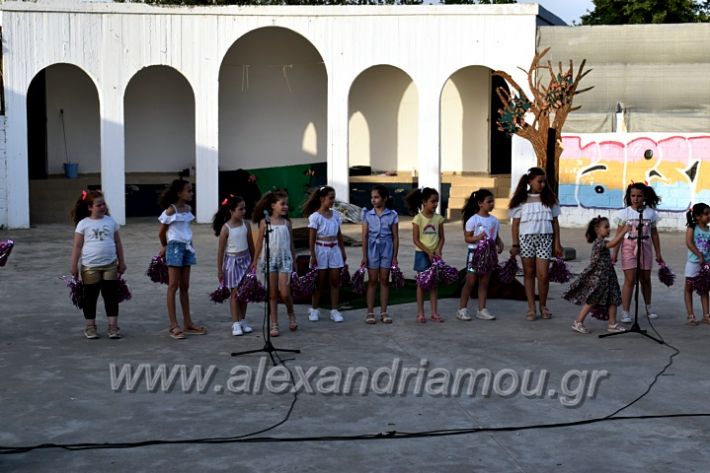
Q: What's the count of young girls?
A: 12